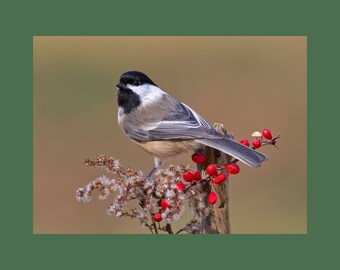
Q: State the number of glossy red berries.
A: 13